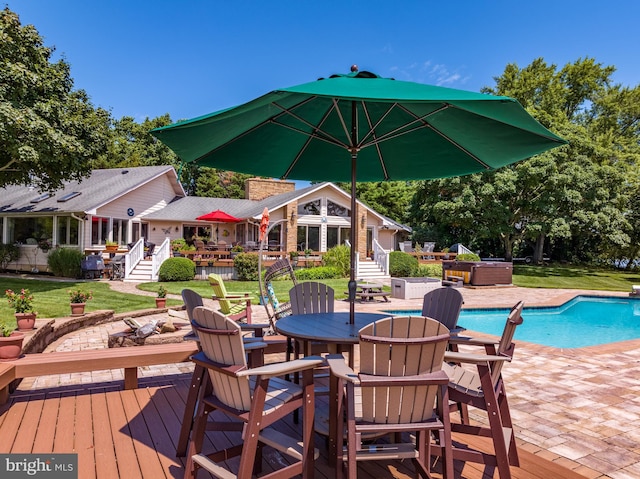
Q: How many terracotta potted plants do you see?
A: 4